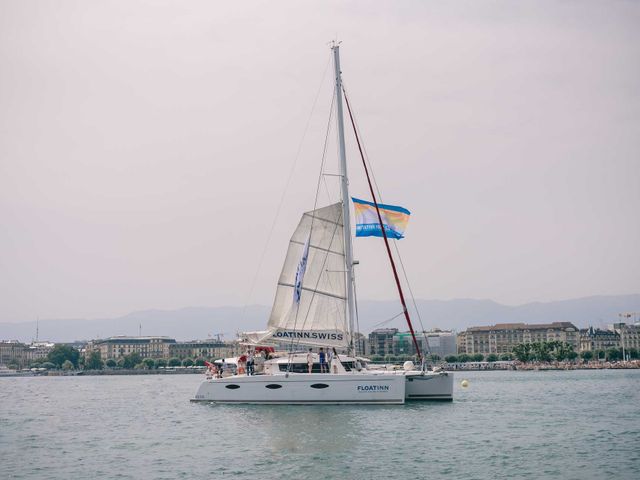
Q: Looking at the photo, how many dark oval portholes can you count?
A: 3